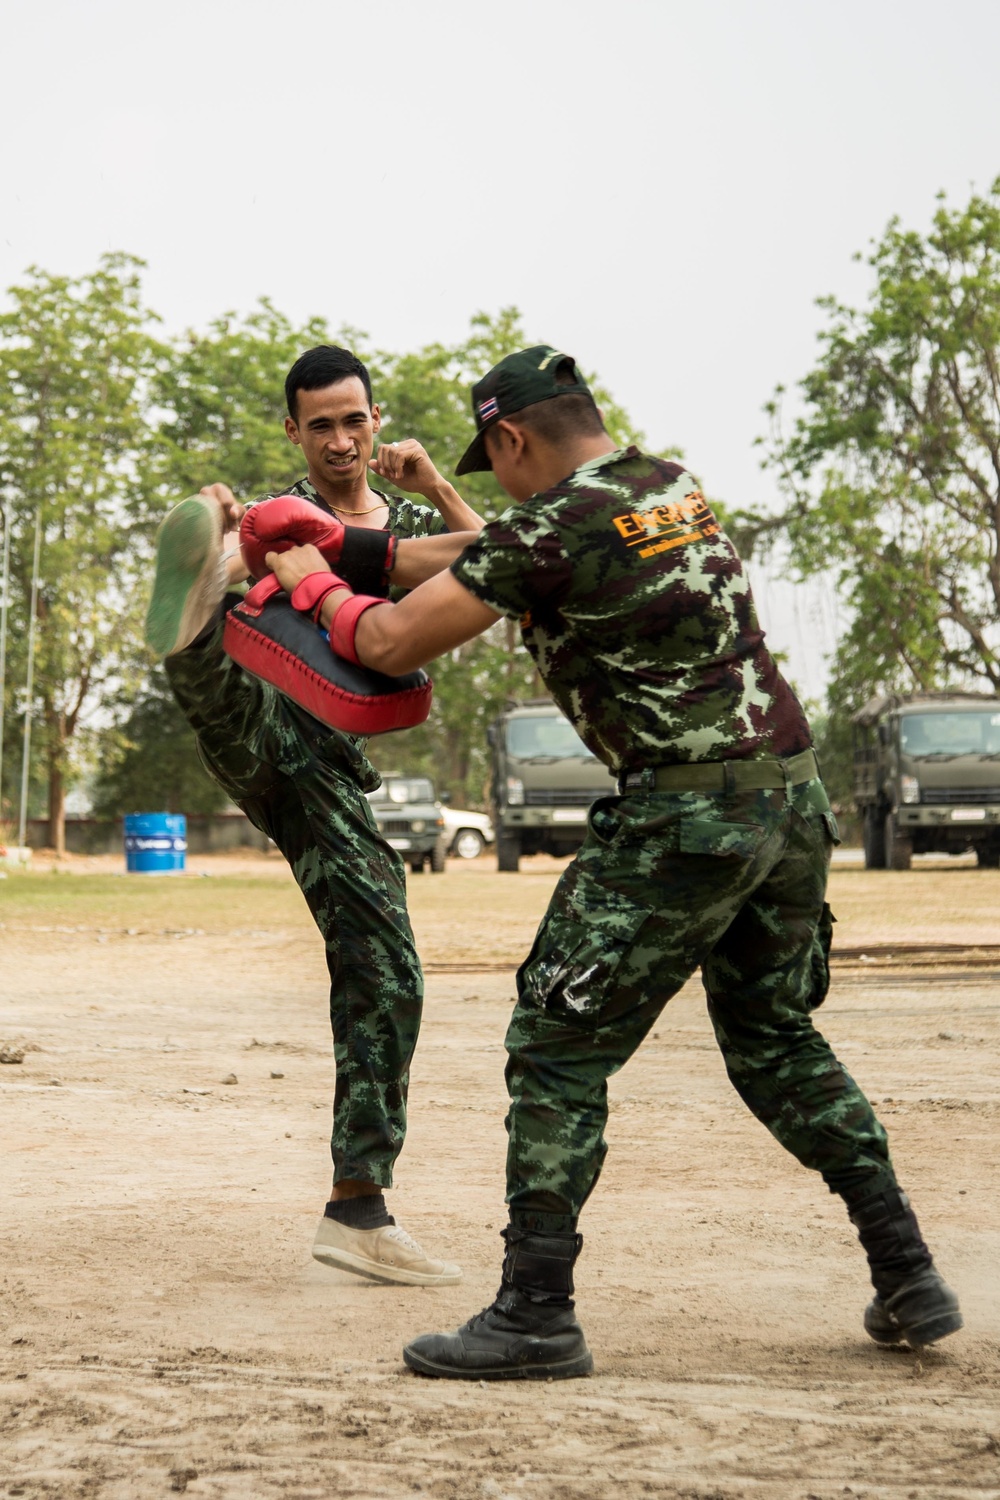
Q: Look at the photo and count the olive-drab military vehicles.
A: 3